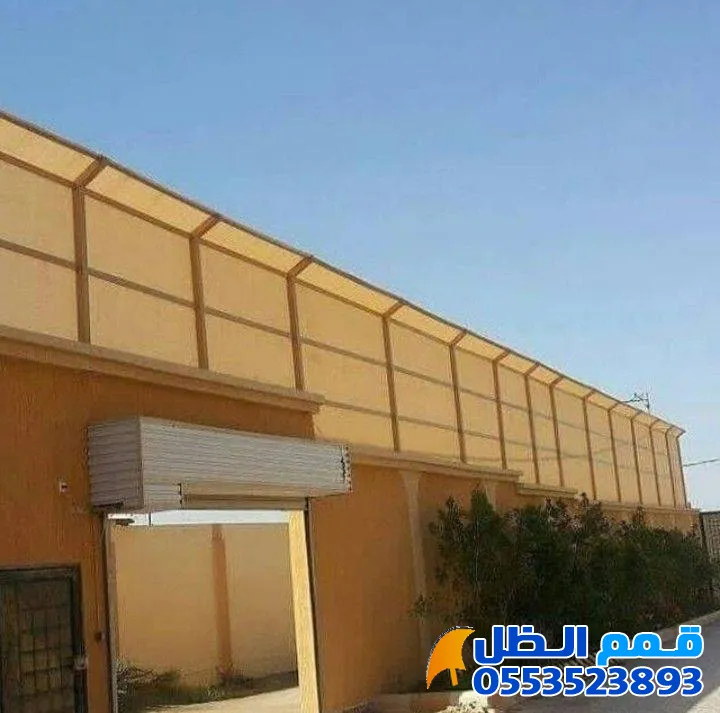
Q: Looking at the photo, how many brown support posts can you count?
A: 14